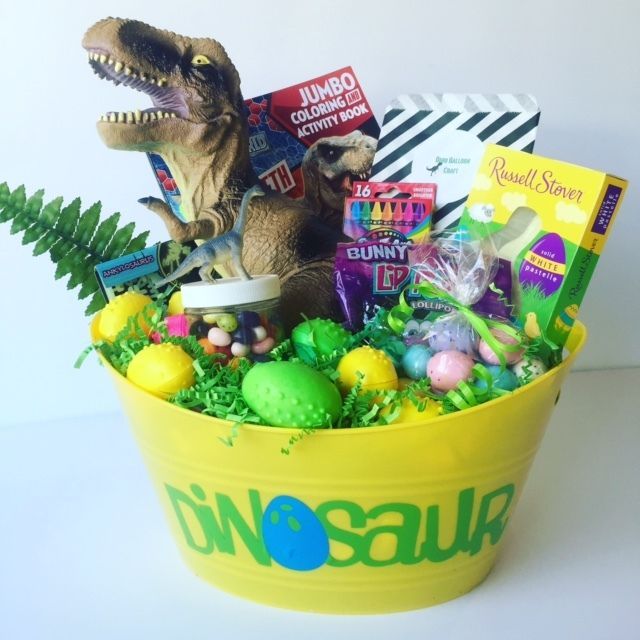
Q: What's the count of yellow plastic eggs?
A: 5